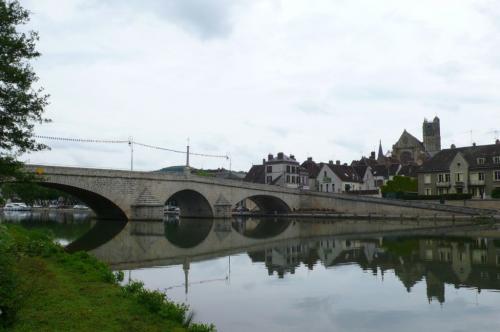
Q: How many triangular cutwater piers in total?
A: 2